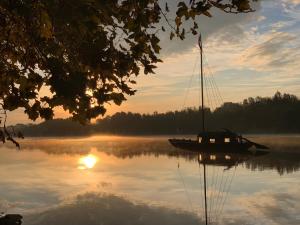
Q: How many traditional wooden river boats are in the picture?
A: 1